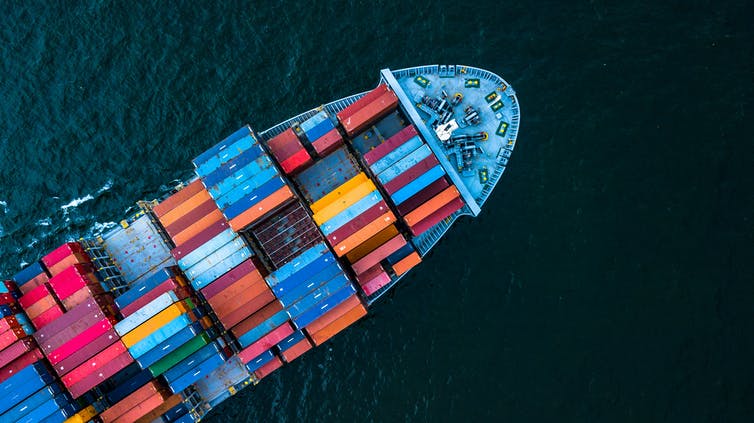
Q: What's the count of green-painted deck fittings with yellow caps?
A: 6